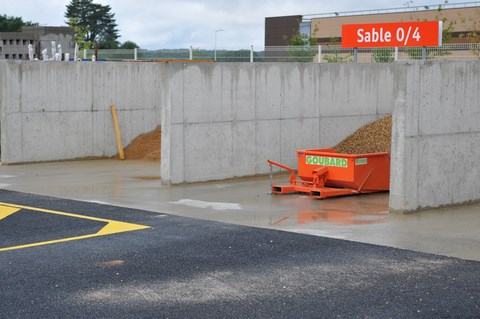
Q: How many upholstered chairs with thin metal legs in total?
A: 0